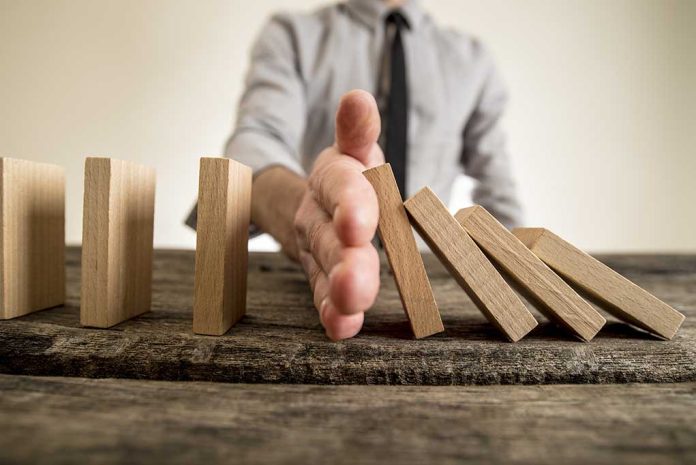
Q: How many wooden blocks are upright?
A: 3